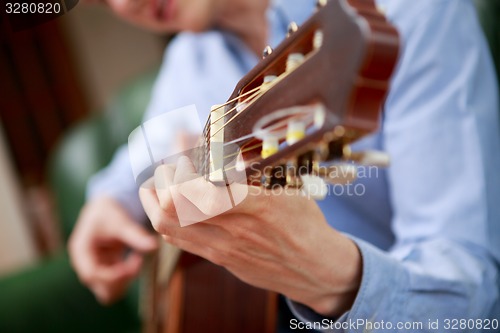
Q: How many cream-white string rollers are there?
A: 6